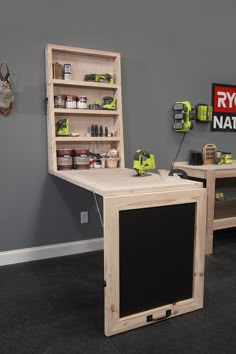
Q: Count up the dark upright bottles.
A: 4